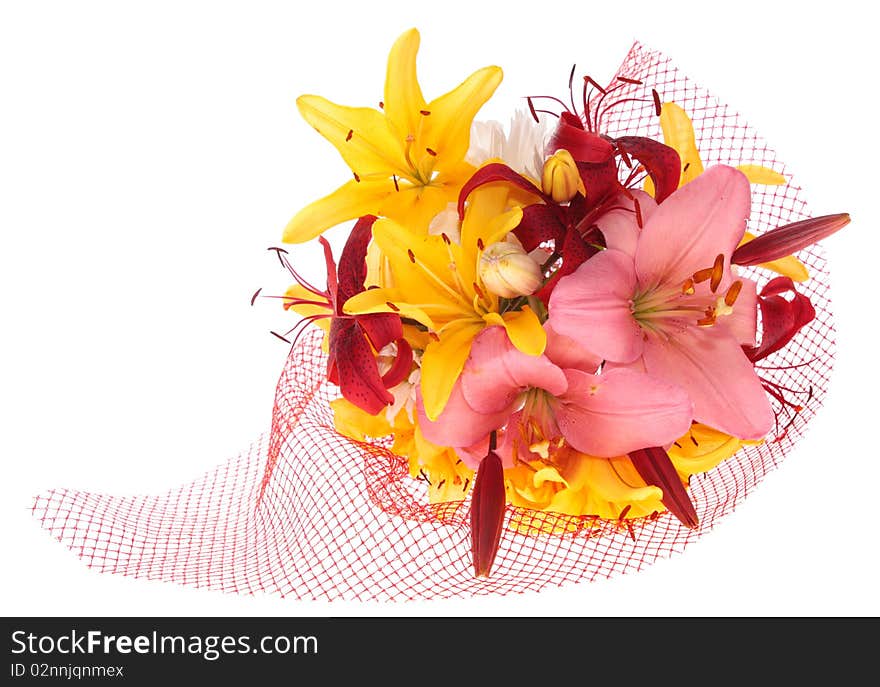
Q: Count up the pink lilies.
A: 2